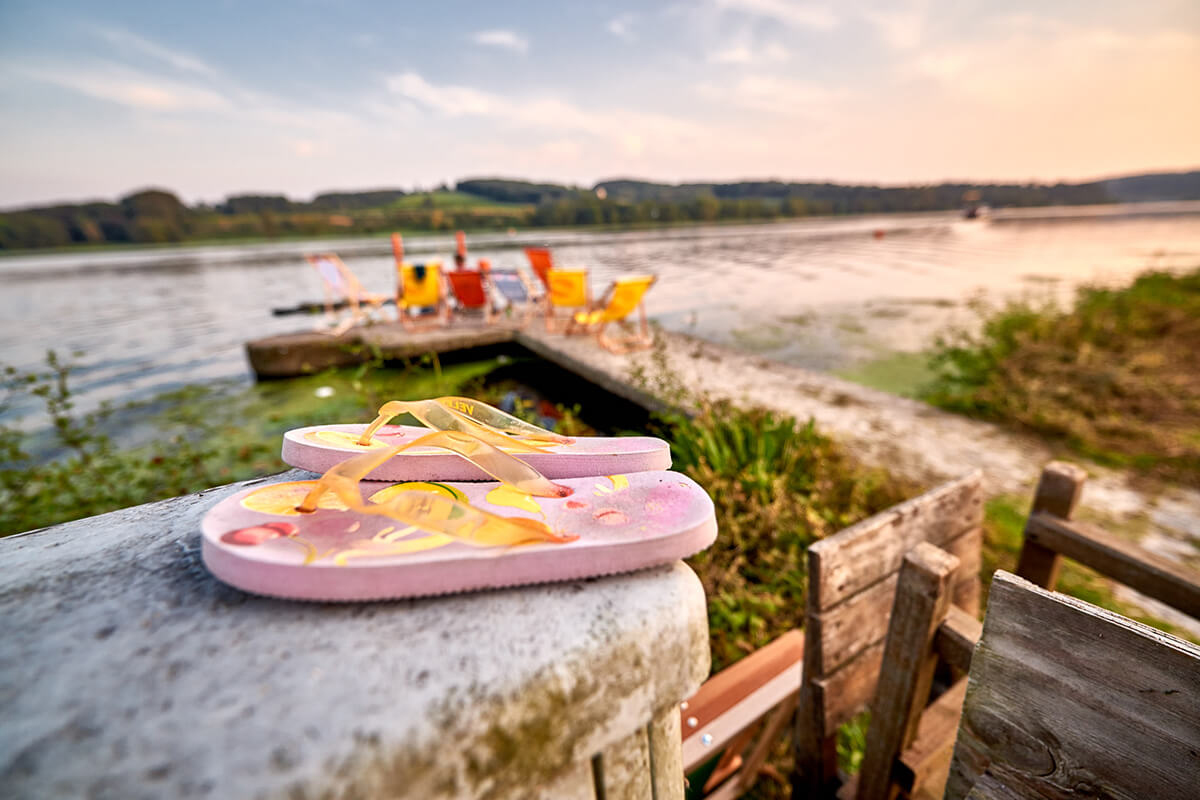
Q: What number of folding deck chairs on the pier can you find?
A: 7